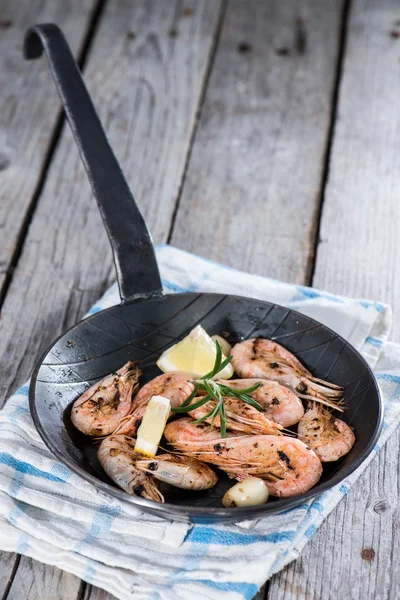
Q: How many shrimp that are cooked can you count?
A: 9